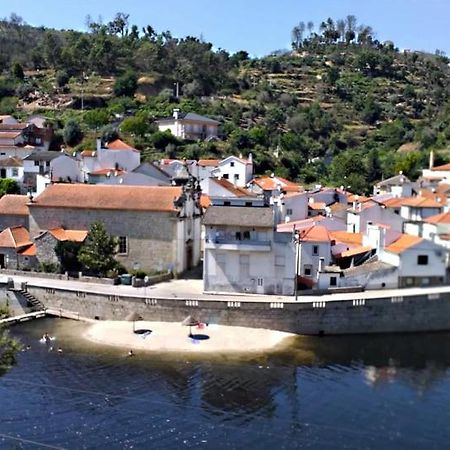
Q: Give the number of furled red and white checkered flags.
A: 0